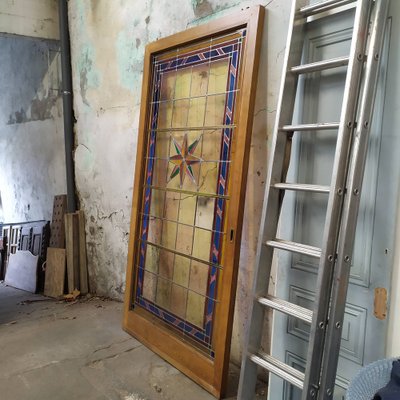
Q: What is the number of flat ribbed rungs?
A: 7